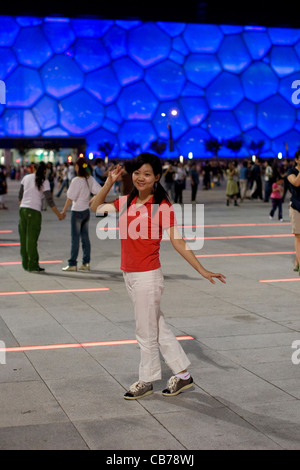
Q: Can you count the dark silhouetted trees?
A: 6